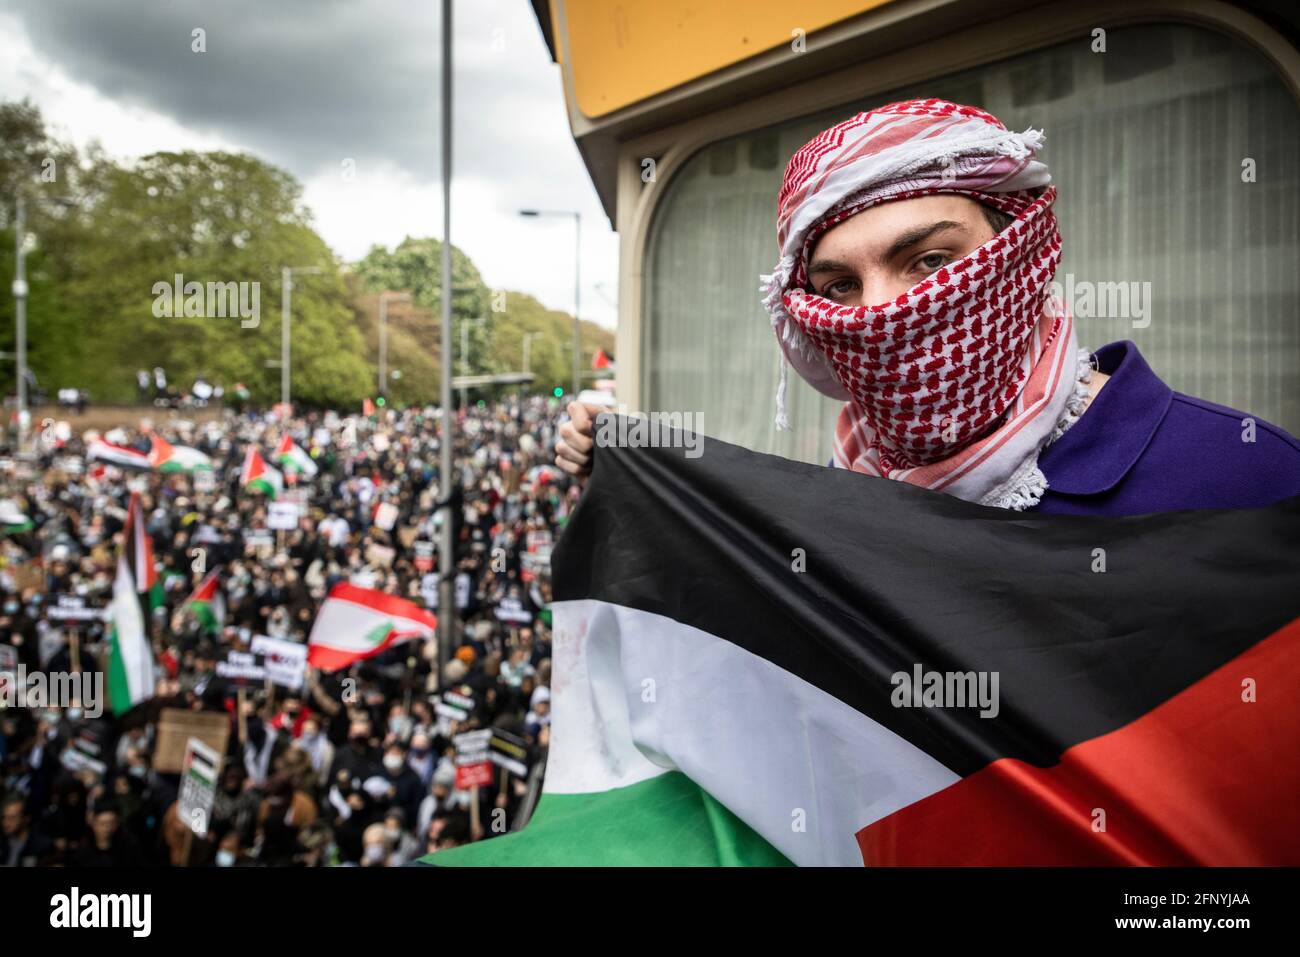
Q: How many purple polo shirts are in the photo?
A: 1